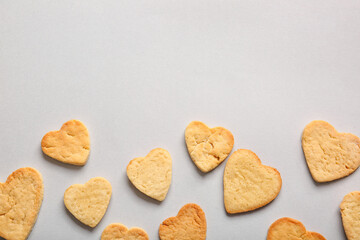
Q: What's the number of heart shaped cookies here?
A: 11